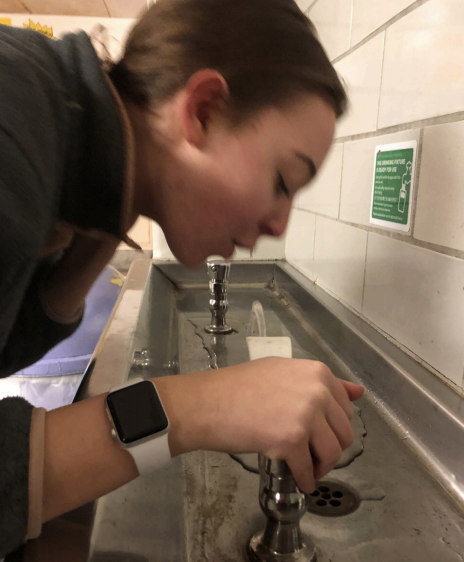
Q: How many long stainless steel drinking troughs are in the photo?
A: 1